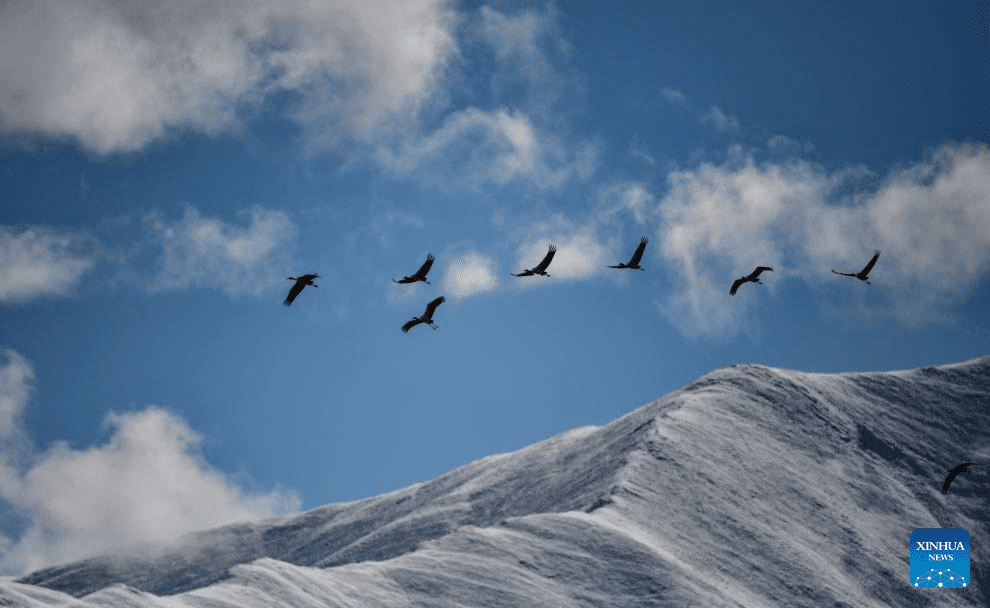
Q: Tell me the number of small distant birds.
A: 8